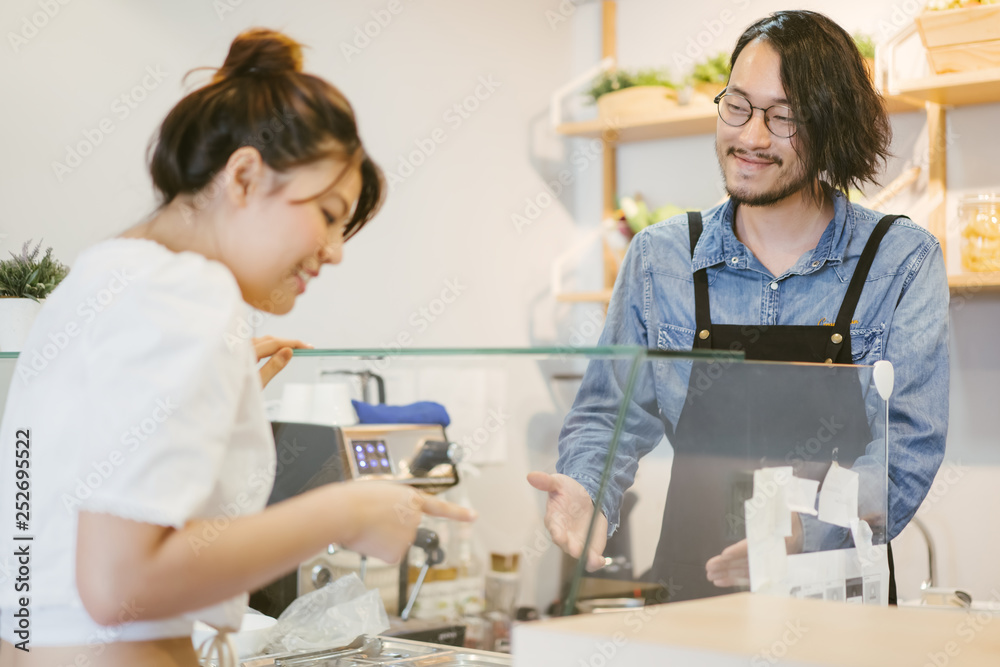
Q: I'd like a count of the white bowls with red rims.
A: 0